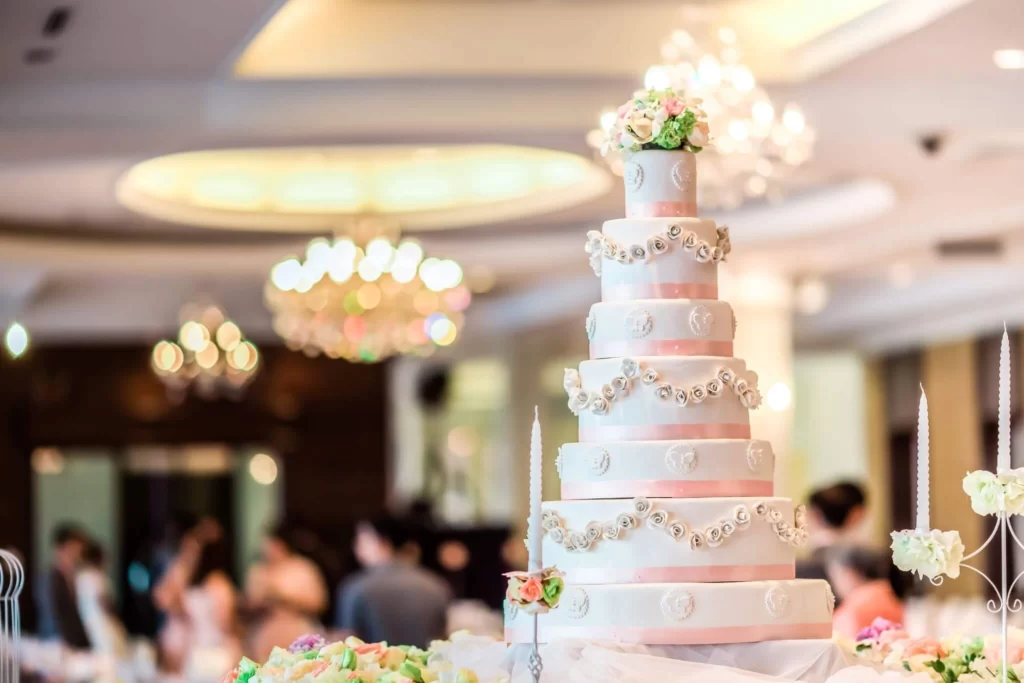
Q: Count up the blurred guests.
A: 7